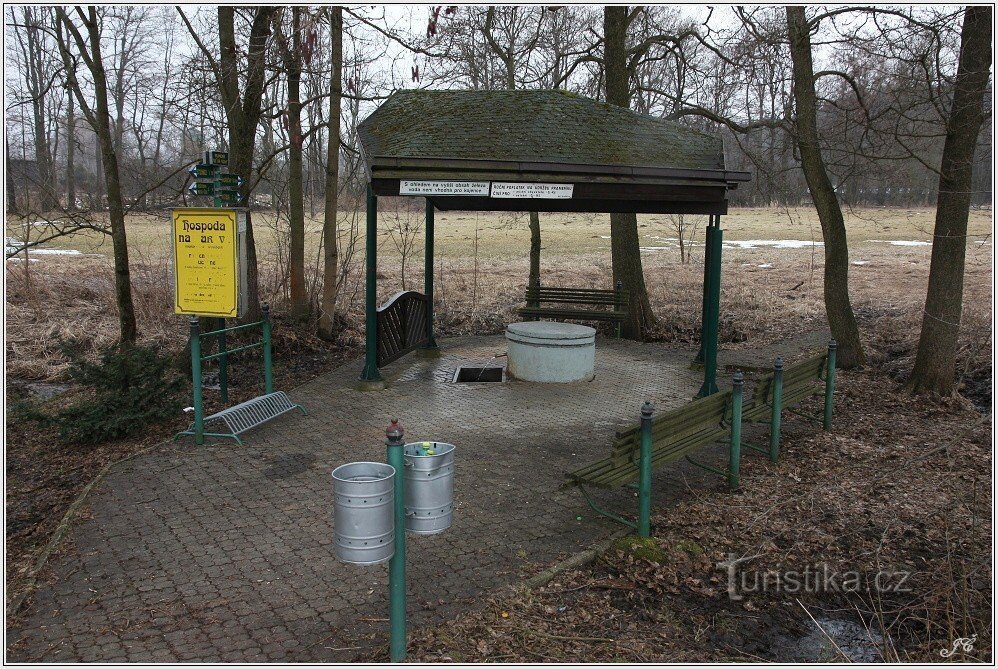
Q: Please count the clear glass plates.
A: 0